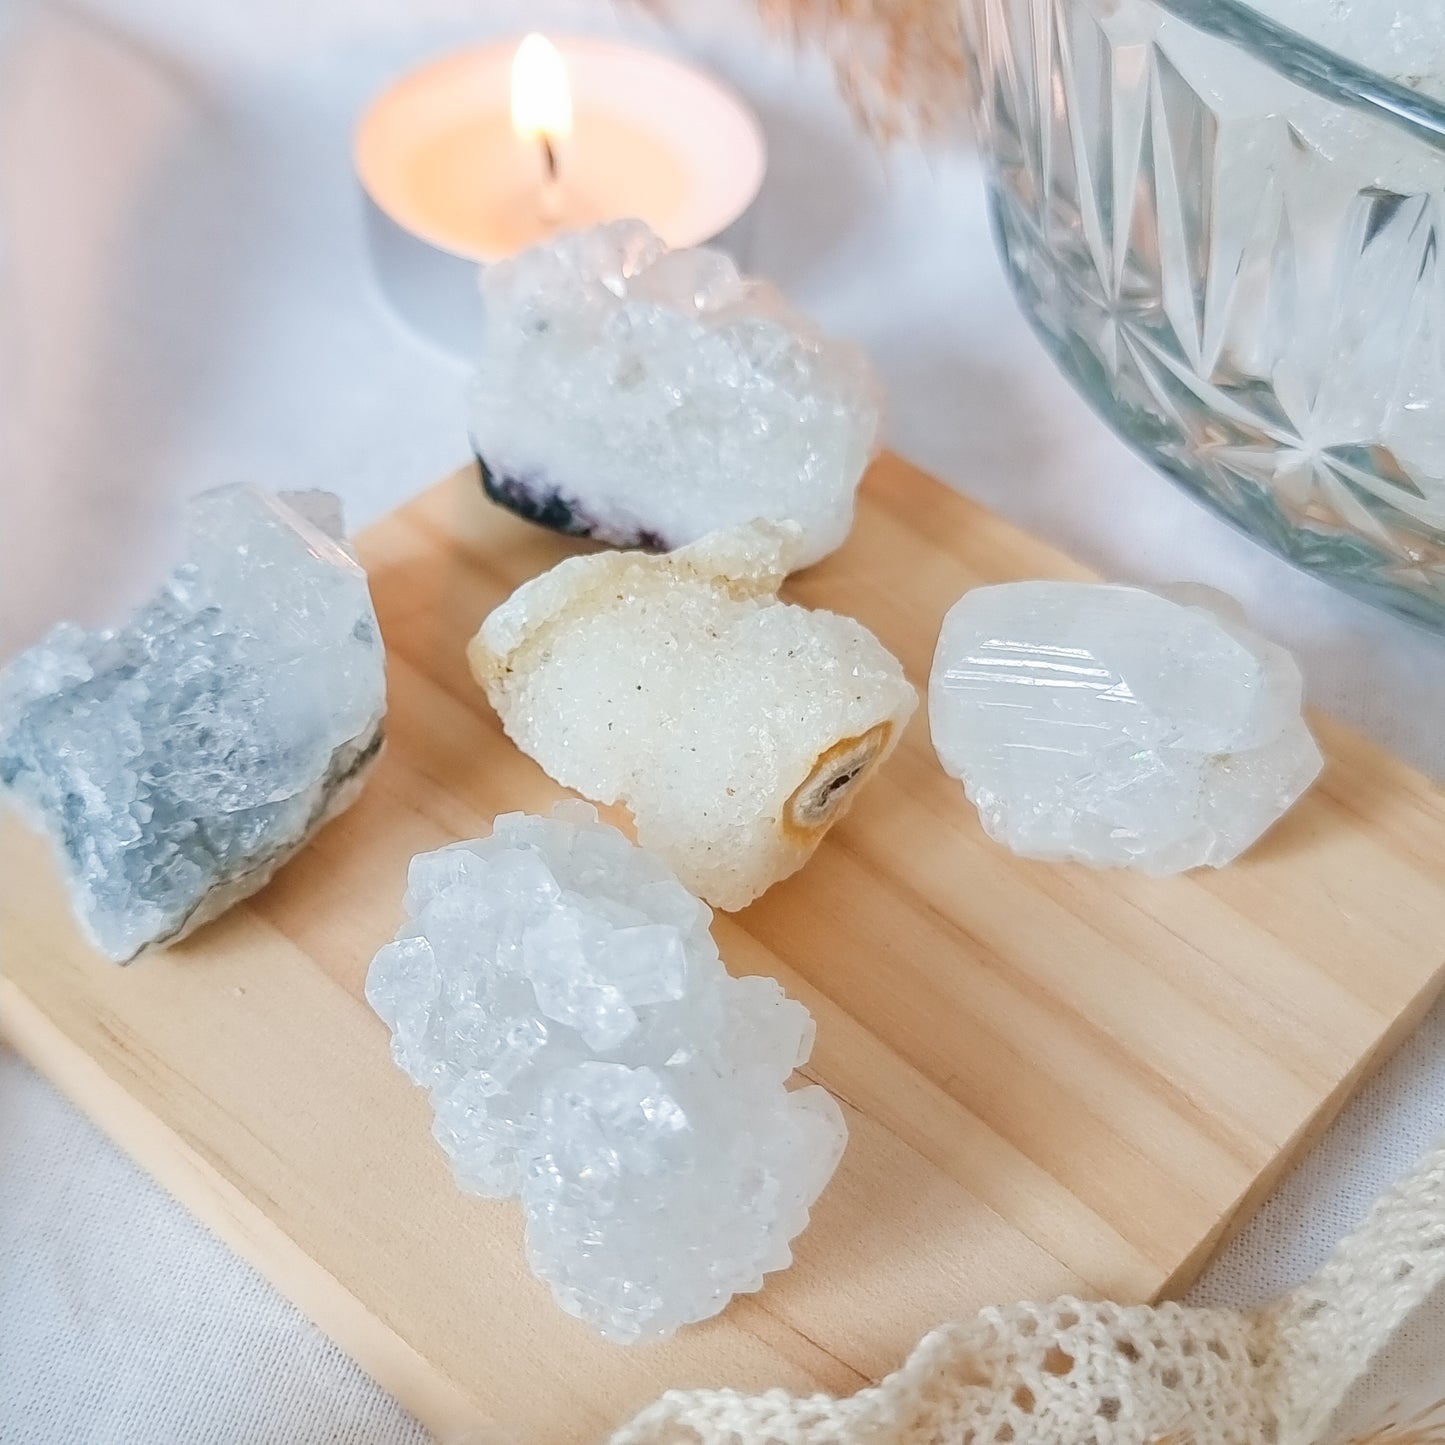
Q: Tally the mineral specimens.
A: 5